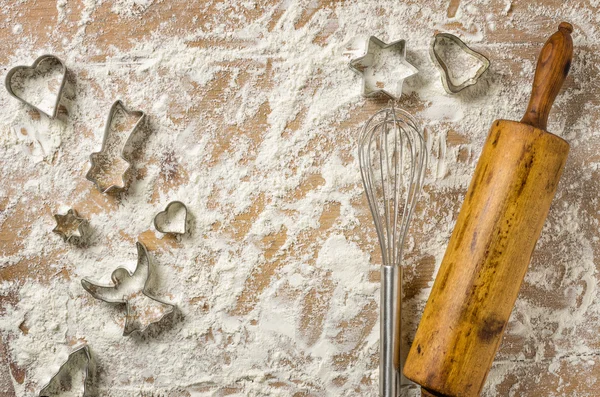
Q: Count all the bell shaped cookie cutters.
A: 1